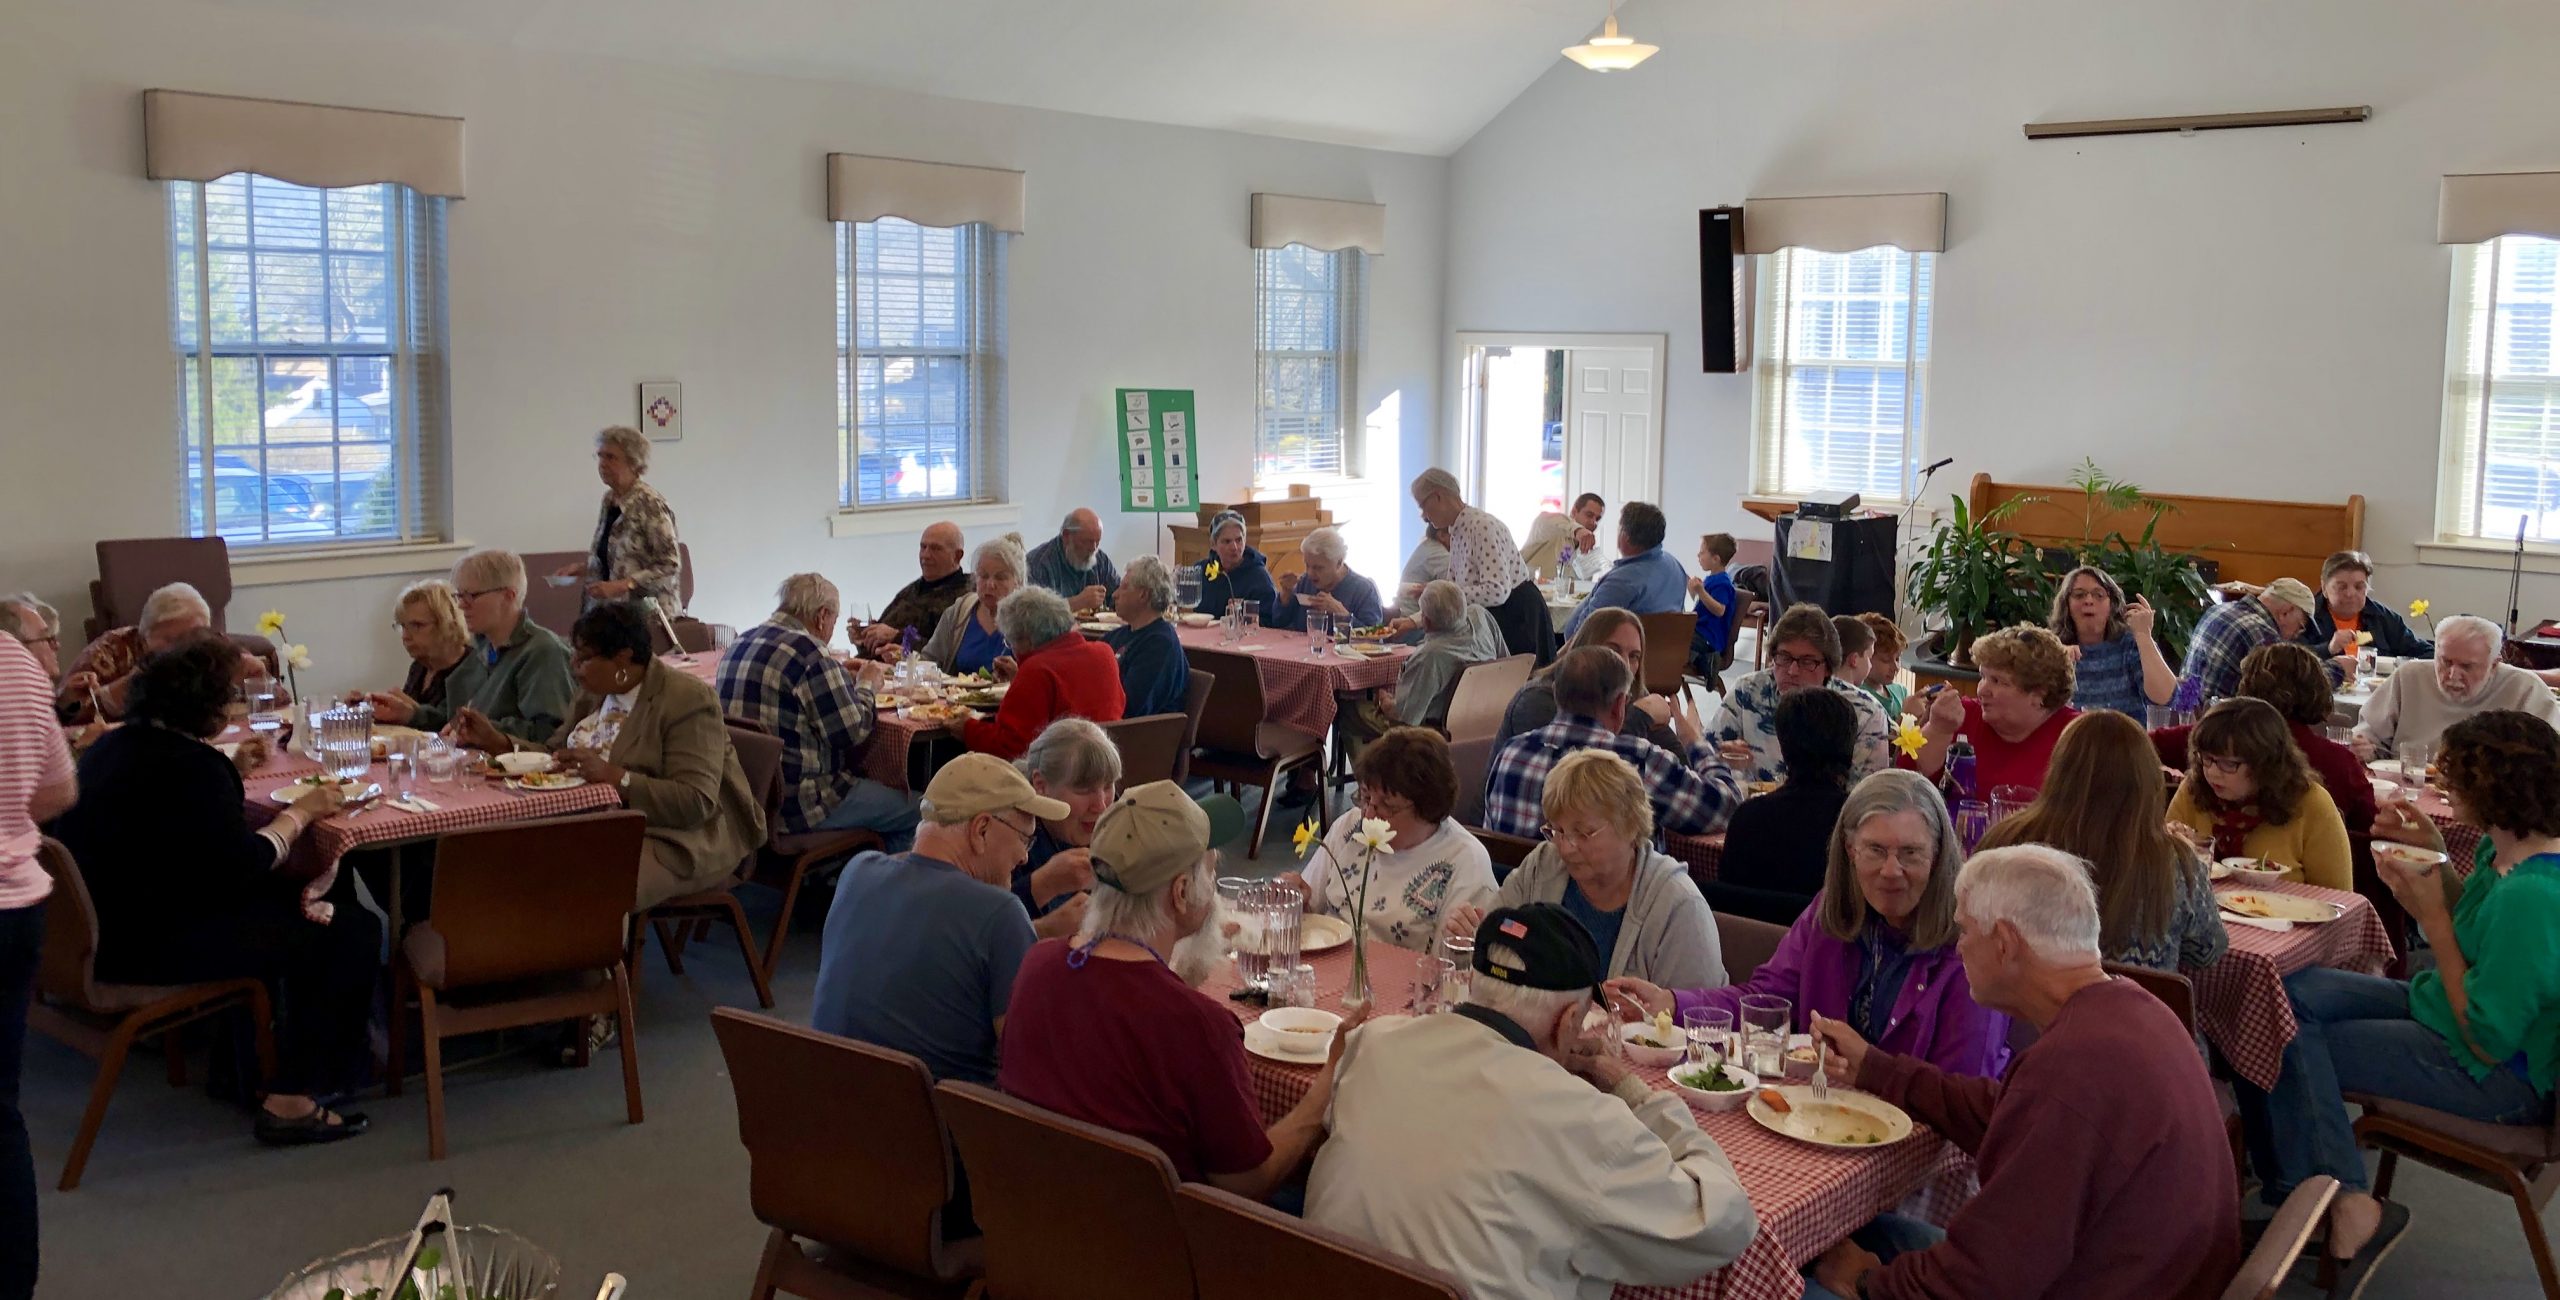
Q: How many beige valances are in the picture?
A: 5